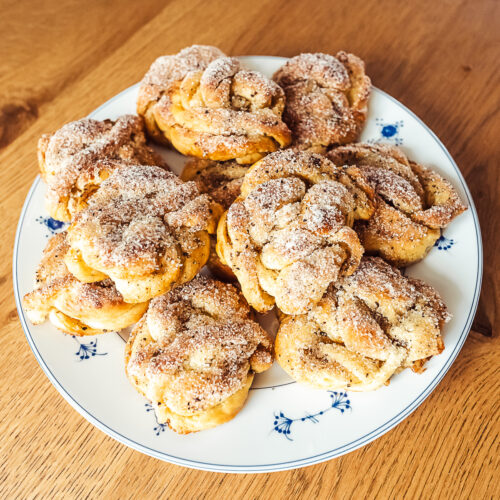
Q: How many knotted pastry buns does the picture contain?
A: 11